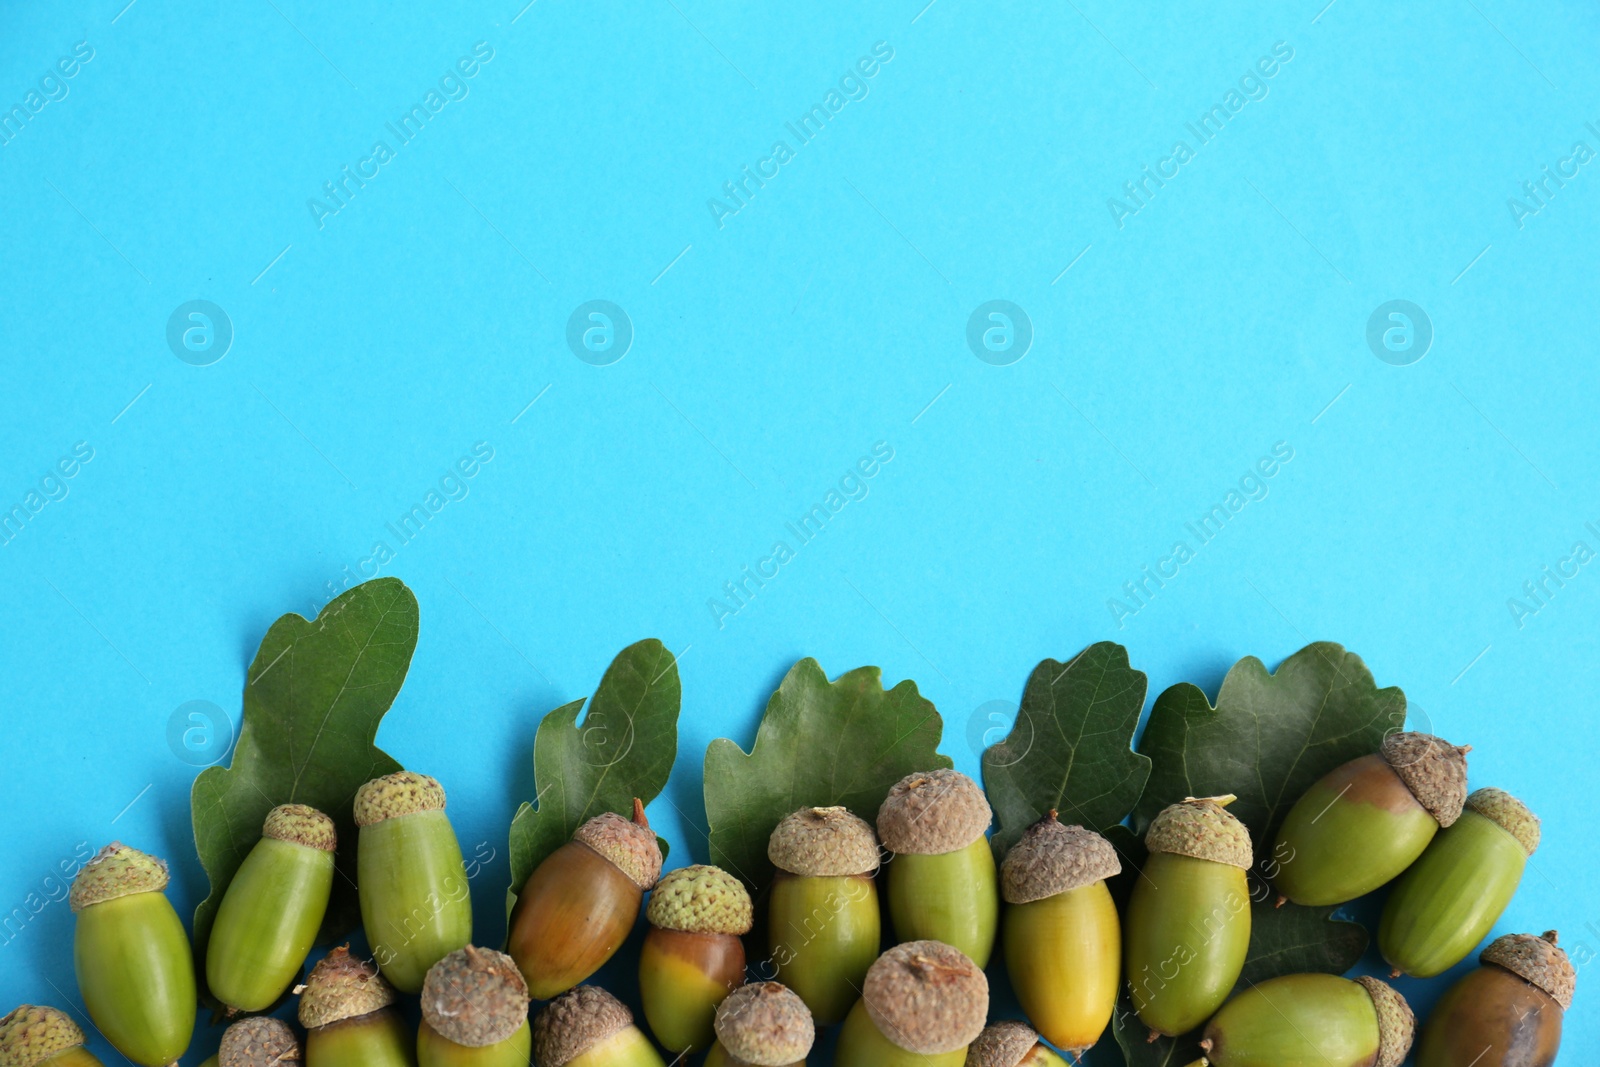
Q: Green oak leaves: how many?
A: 5